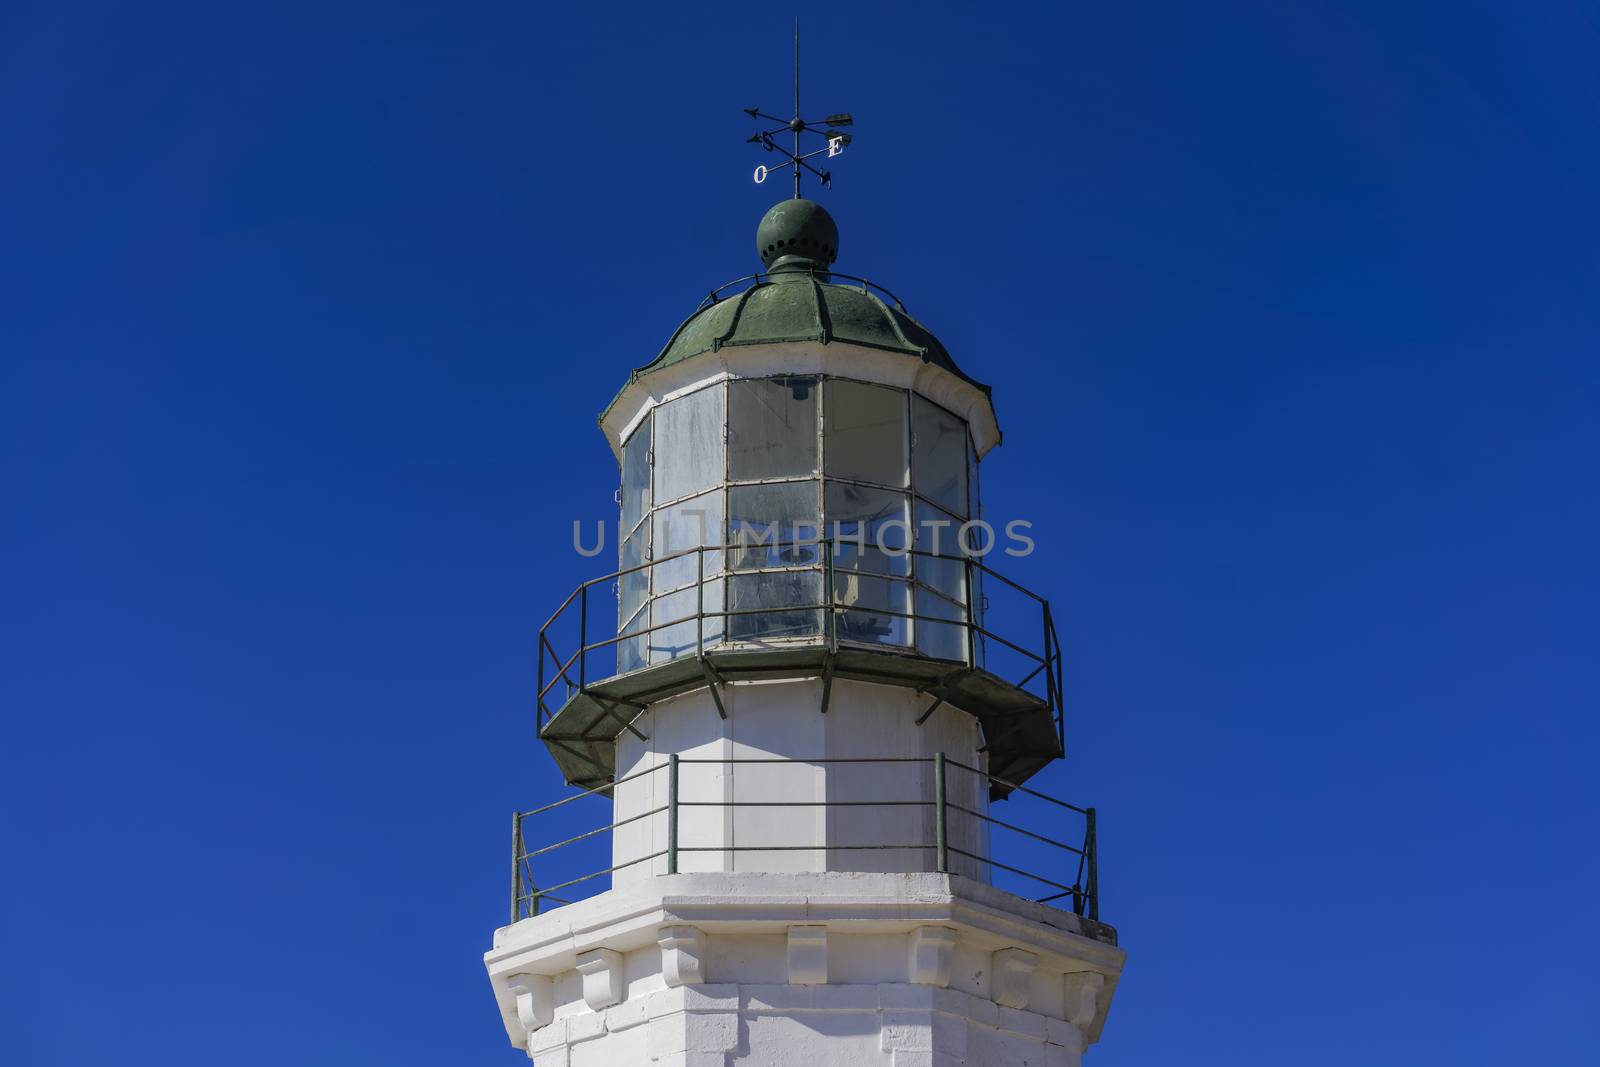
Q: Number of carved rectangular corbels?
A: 7